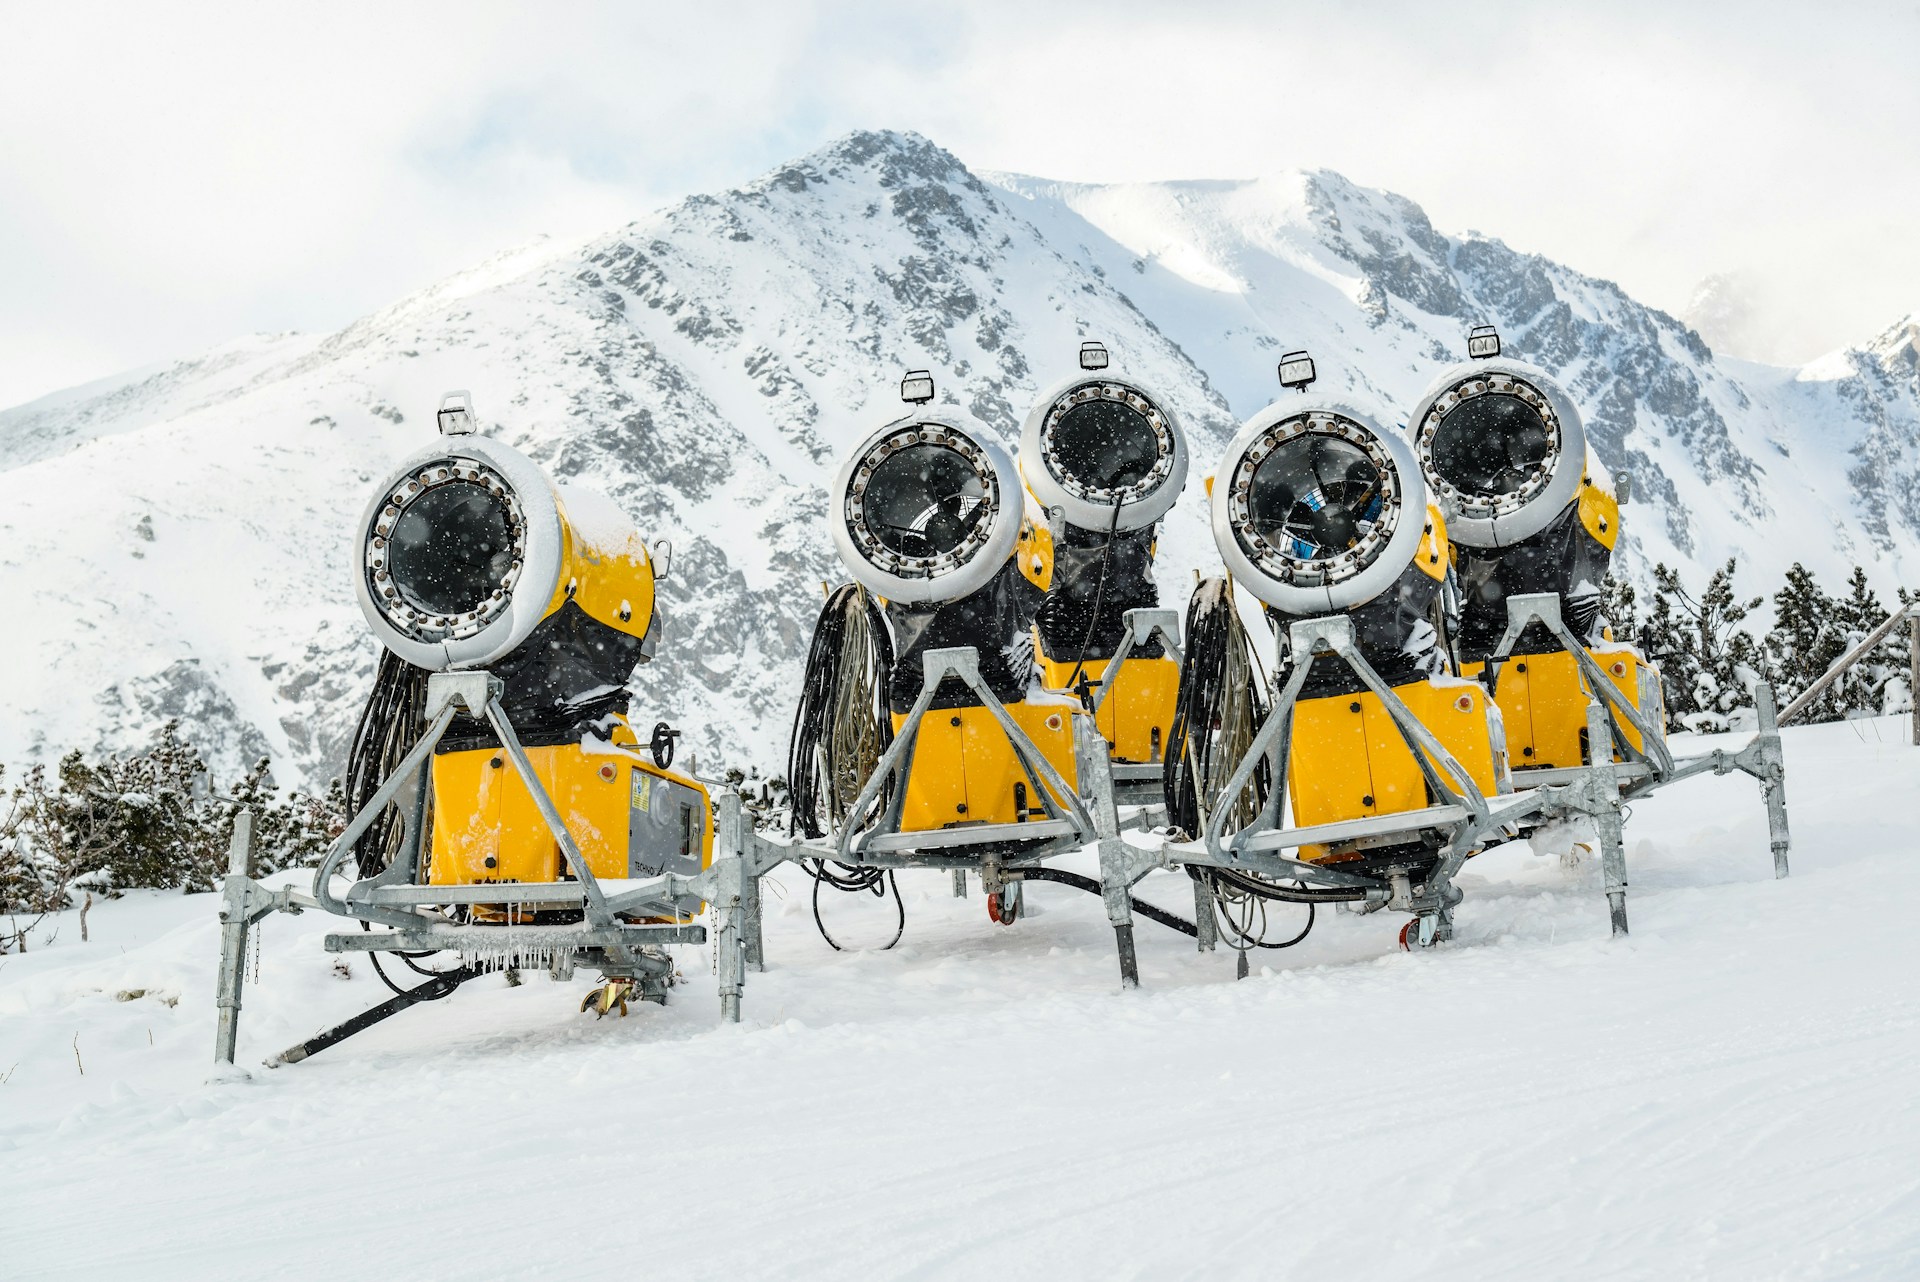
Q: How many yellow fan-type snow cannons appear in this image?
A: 5